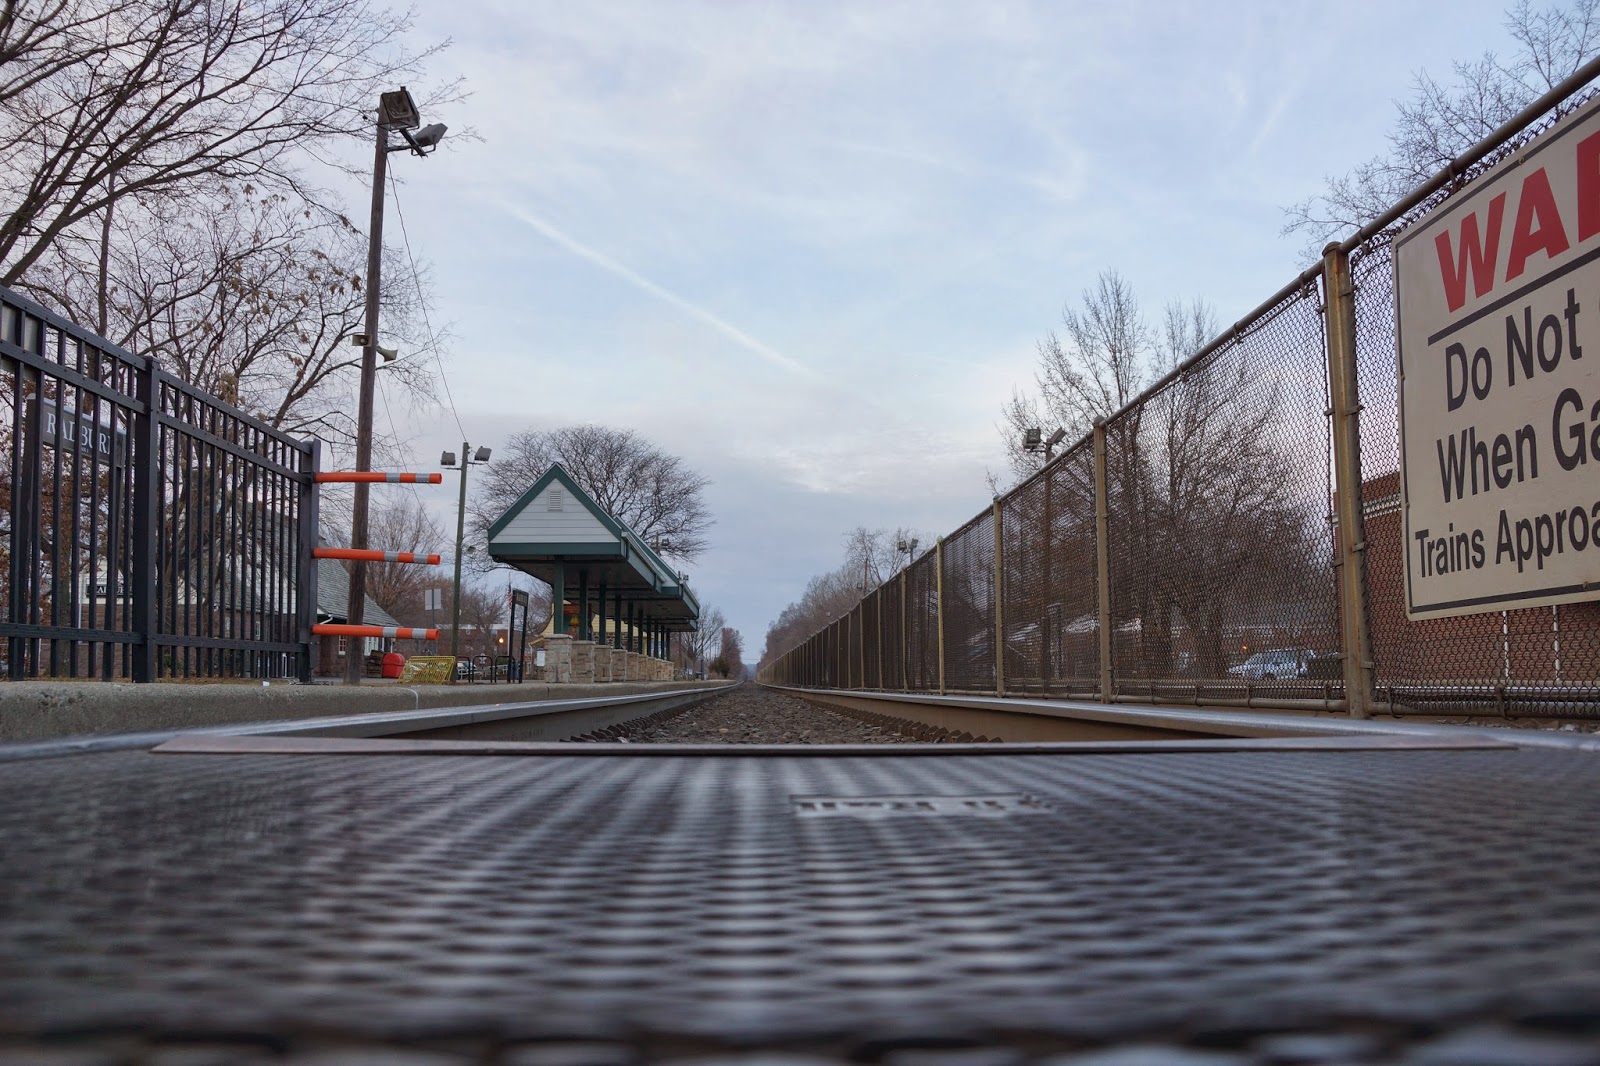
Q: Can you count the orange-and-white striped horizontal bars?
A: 3